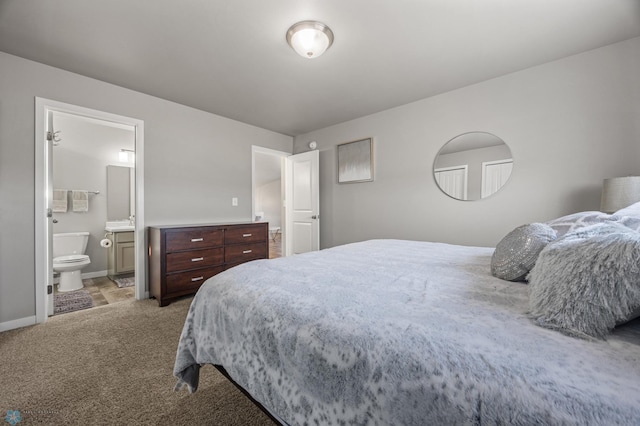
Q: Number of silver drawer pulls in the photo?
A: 5